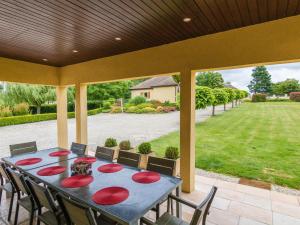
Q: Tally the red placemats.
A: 8